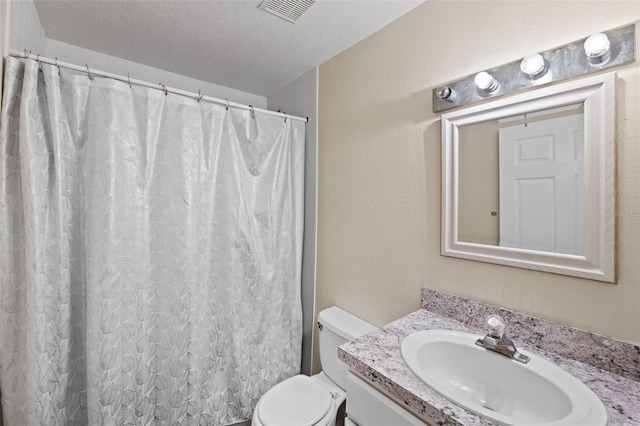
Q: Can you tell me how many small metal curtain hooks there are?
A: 12